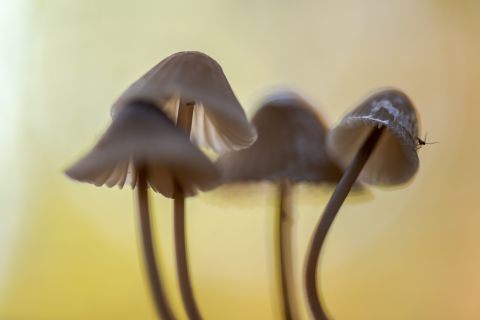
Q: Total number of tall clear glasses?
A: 0